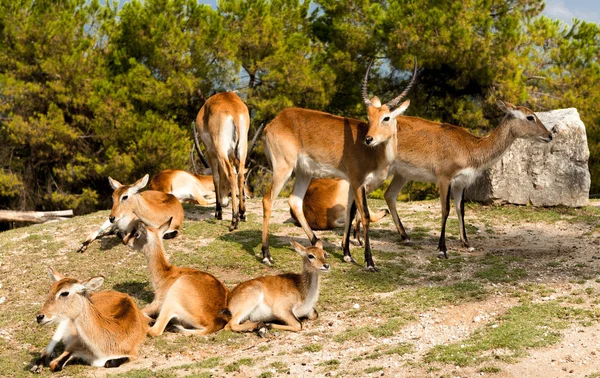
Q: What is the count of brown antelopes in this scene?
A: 9